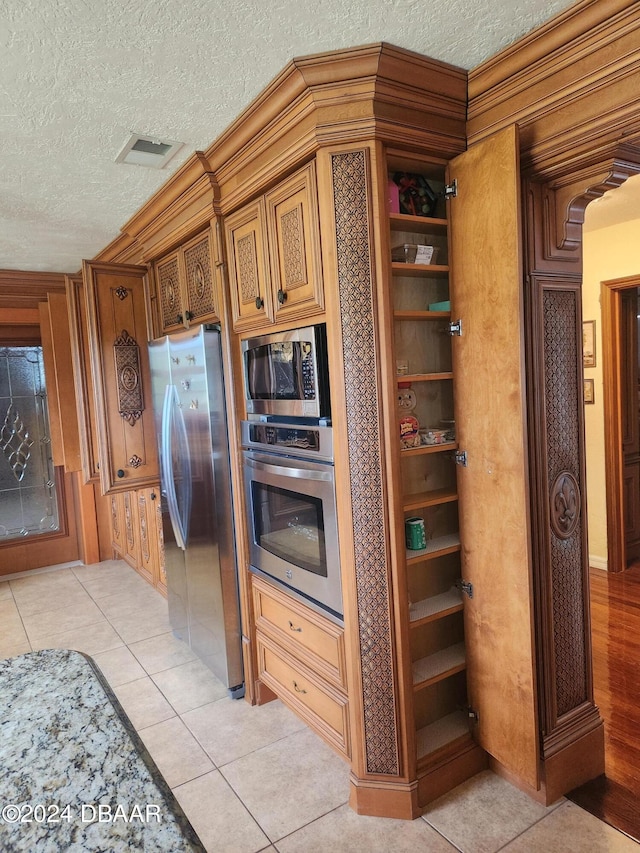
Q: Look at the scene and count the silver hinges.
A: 5